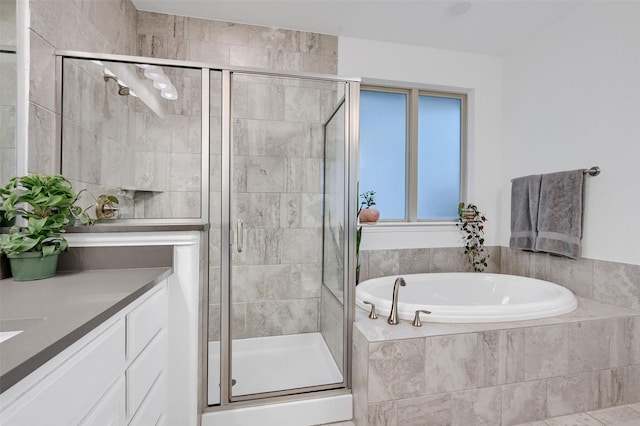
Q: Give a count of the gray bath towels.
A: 2